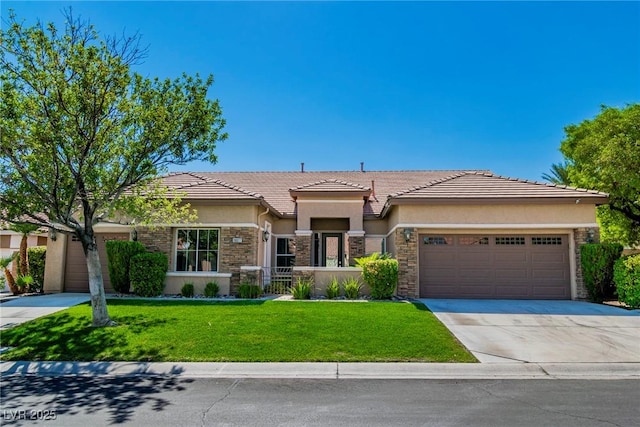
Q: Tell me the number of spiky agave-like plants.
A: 3